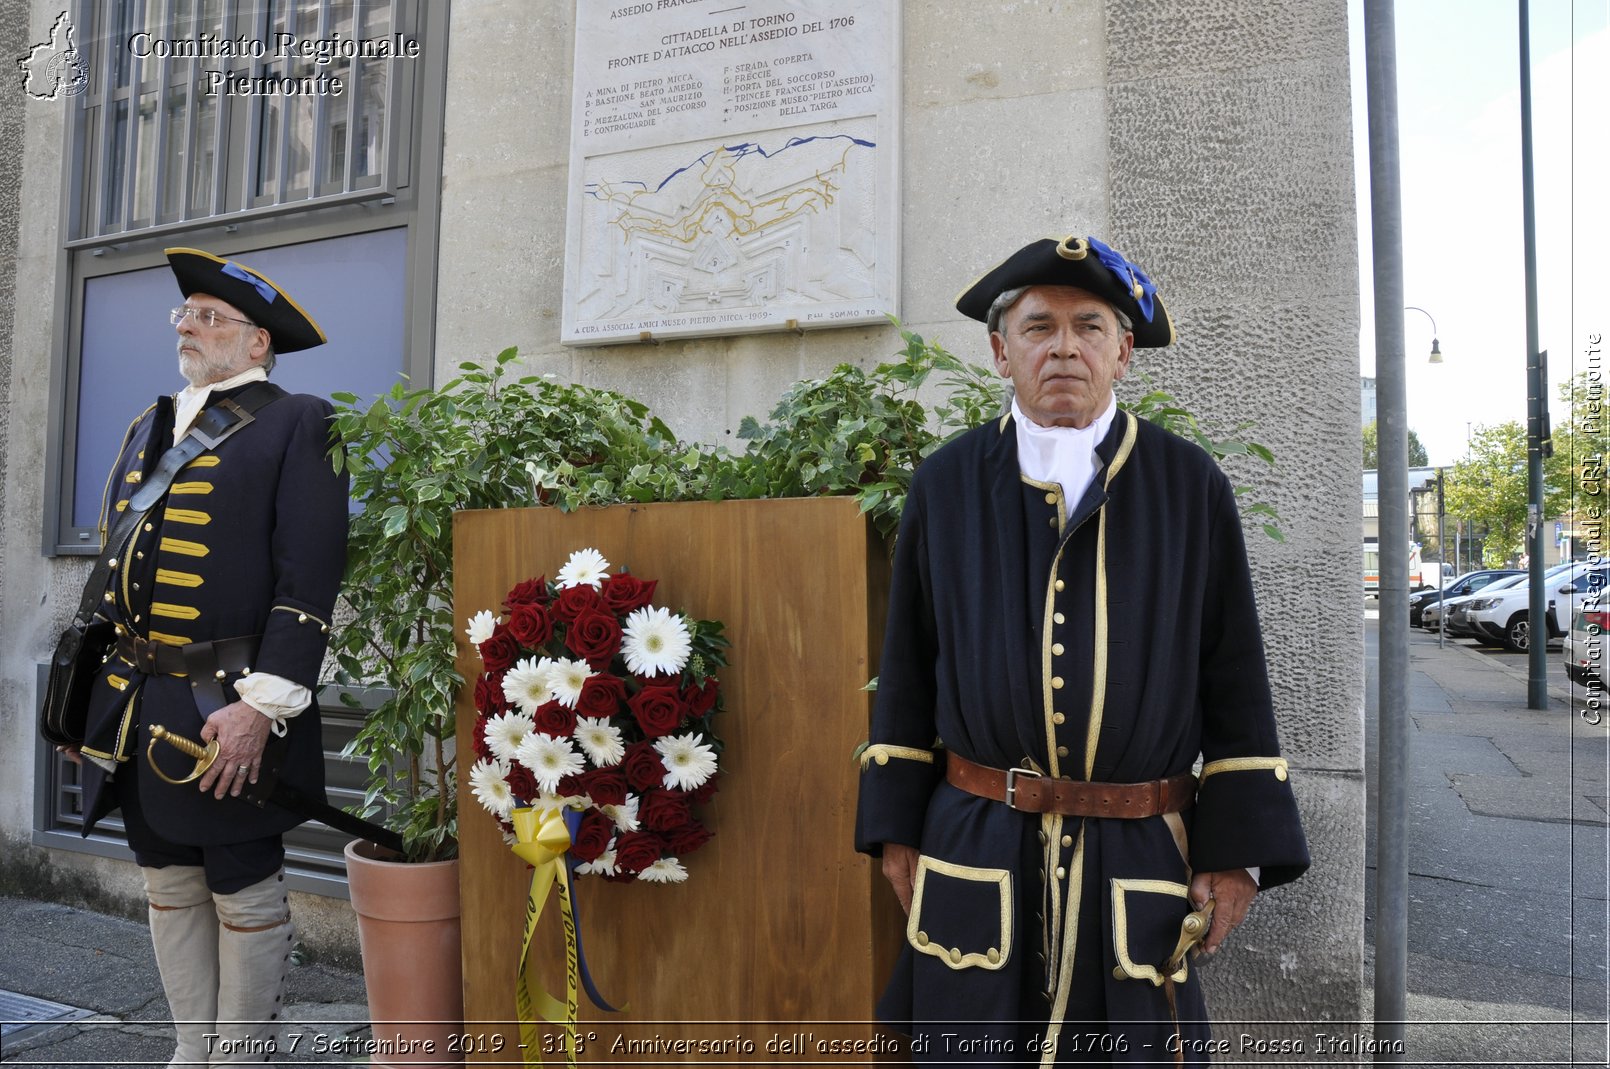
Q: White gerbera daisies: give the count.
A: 14